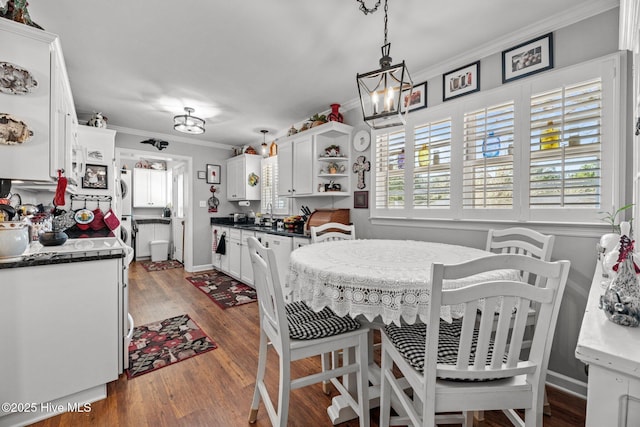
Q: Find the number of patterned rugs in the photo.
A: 3